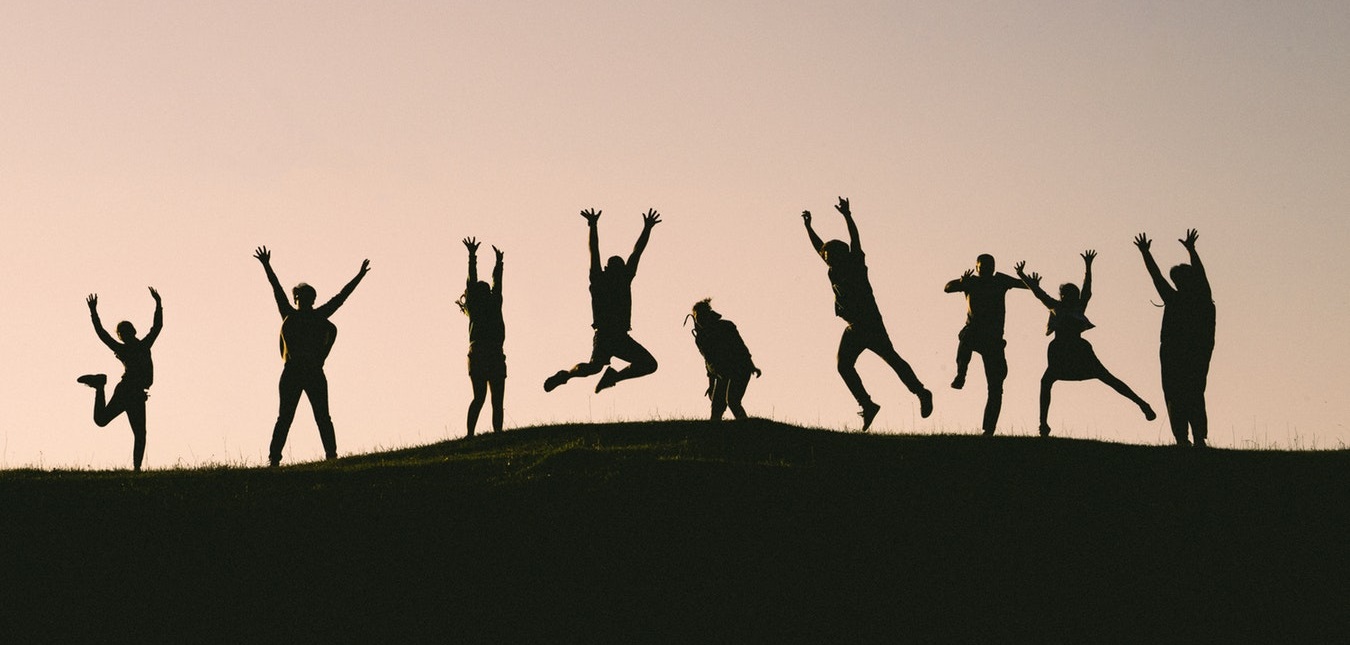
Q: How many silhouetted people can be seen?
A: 9